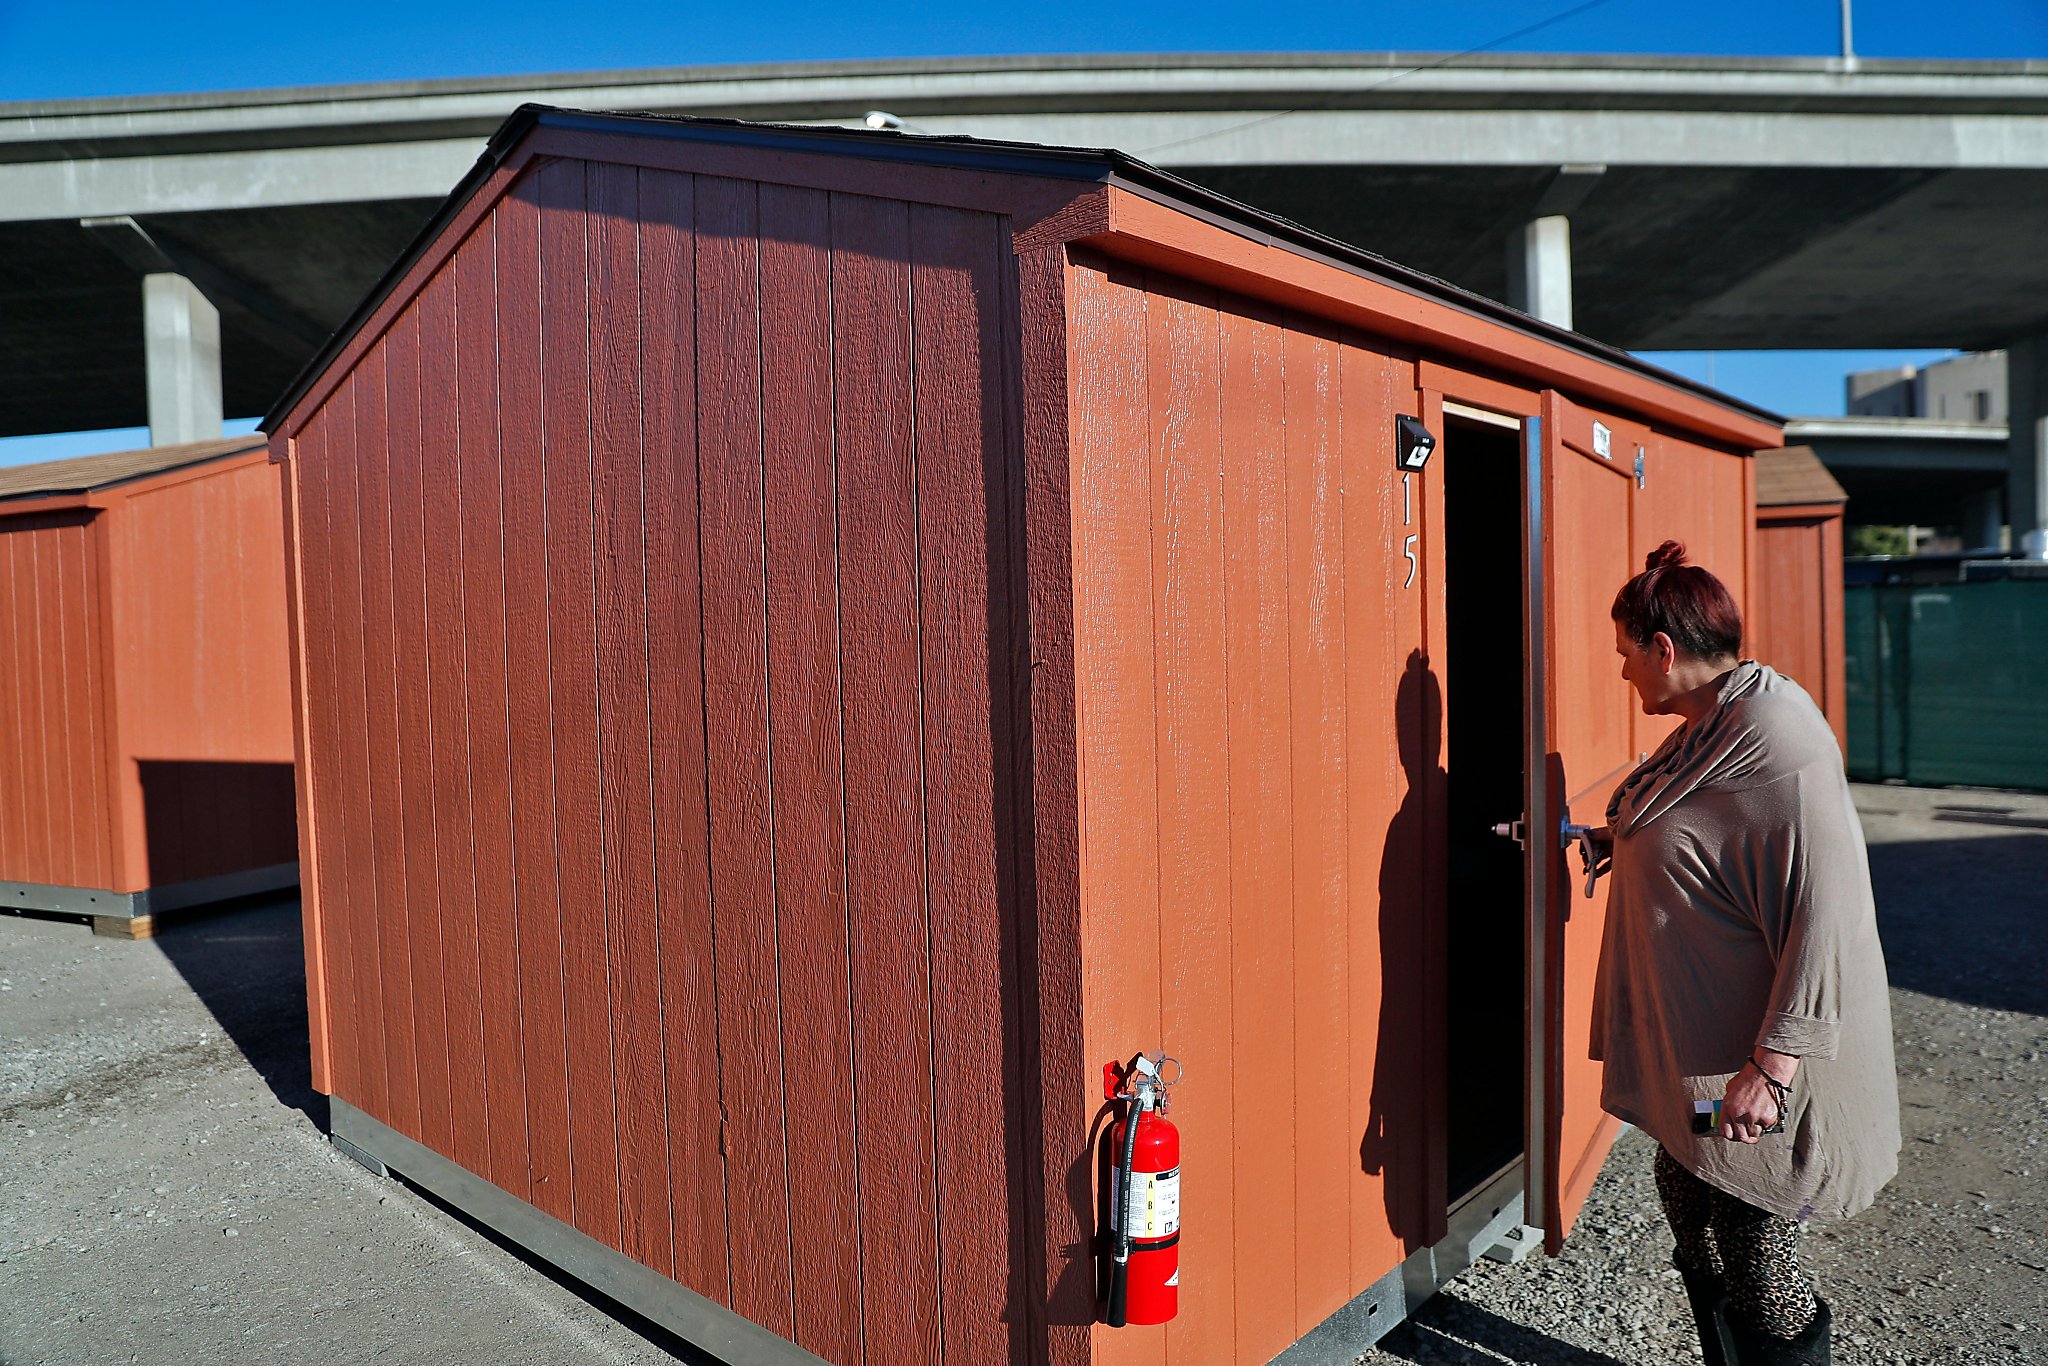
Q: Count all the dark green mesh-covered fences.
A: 1